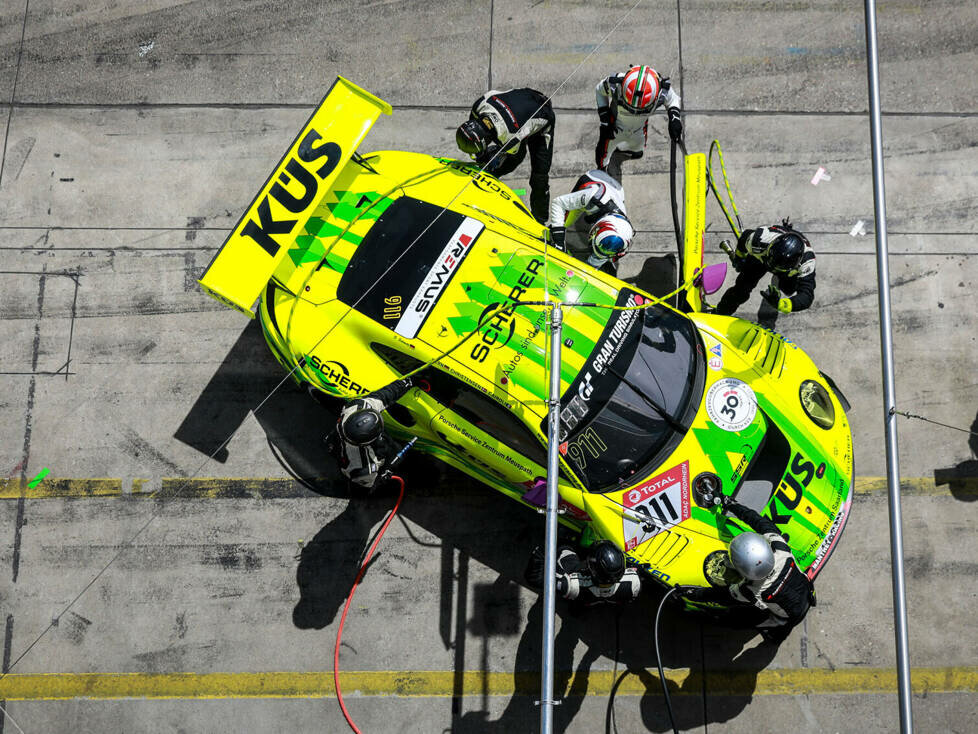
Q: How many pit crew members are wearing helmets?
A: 7